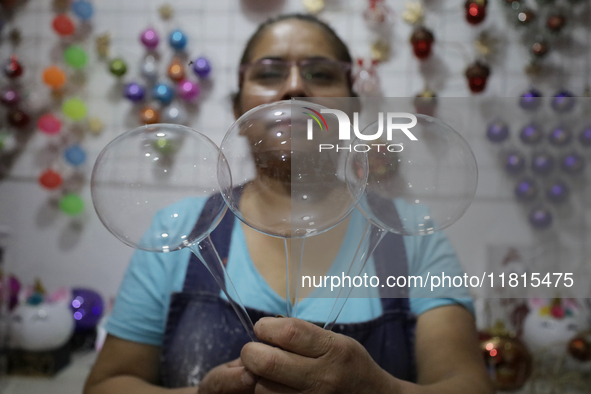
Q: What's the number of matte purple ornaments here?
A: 12